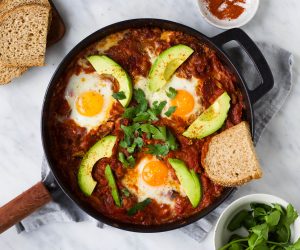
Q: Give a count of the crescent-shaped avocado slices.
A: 5